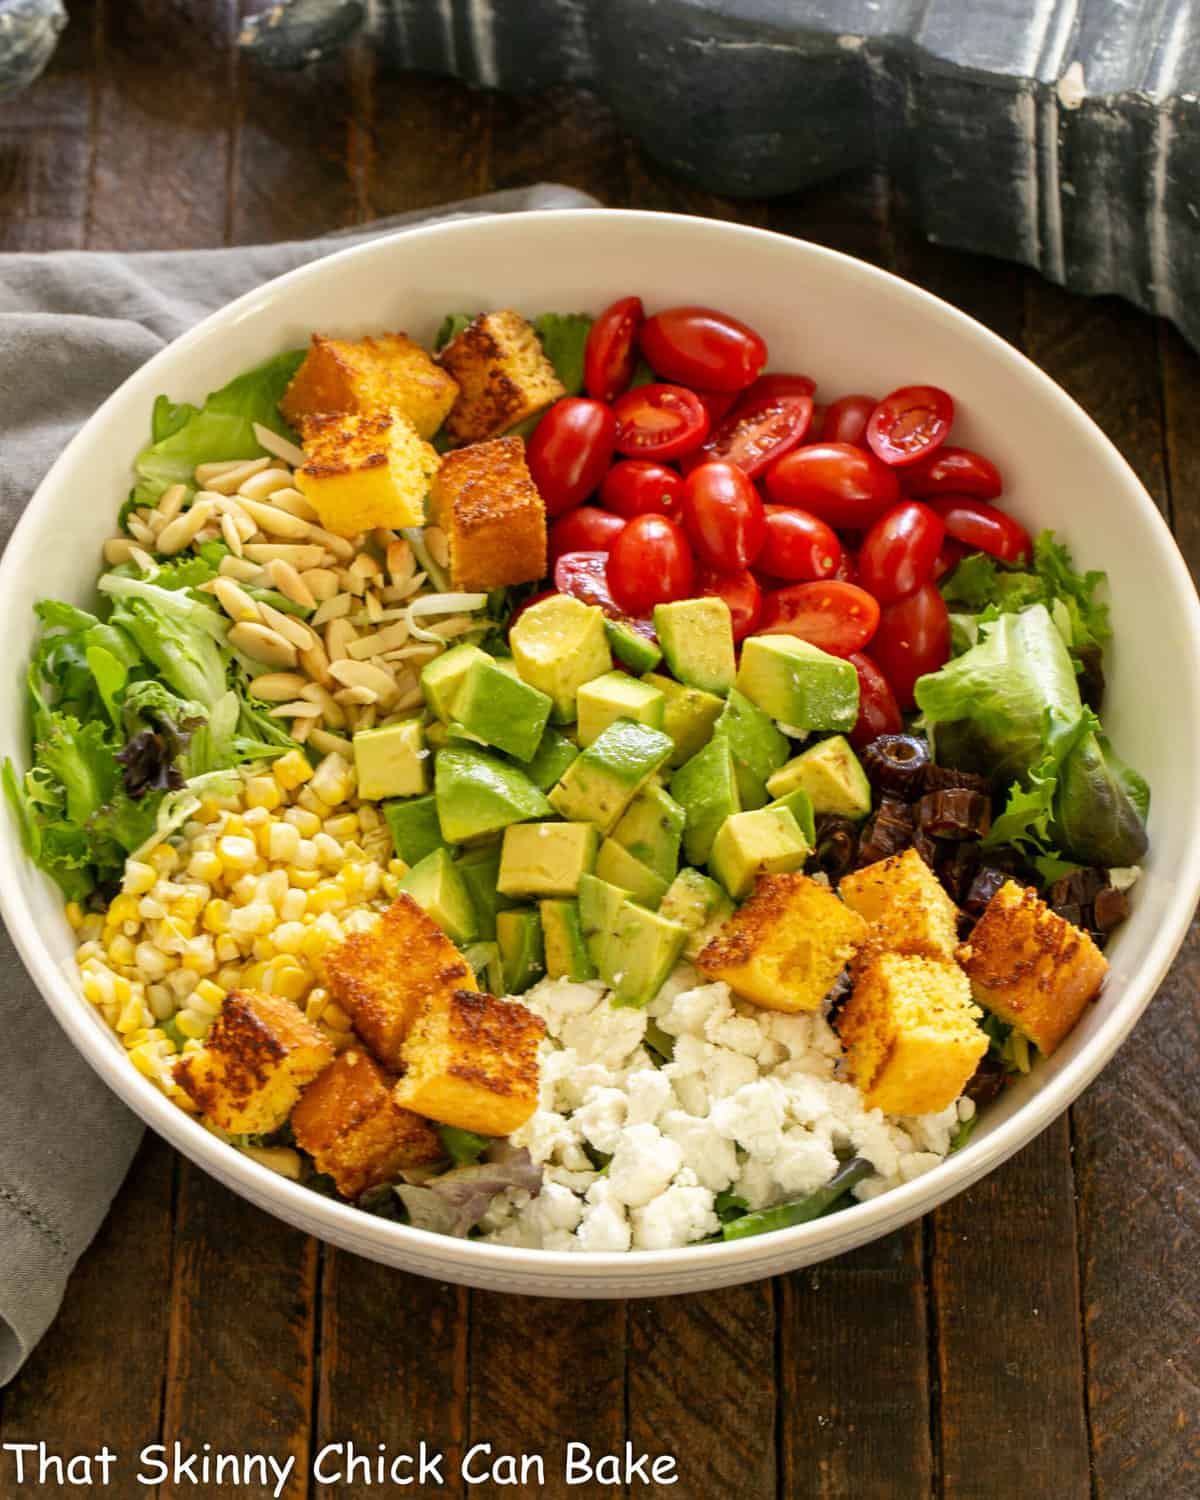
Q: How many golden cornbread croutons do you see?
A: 12